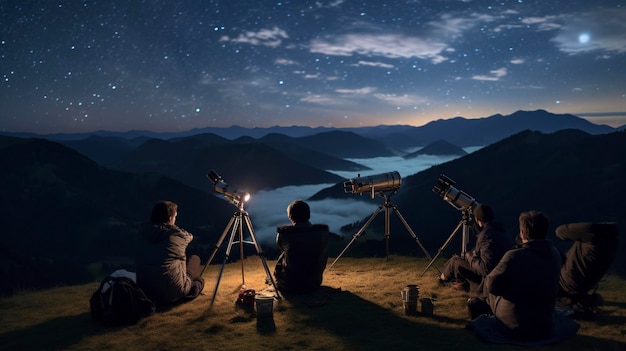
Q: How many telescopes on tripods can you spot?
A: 3